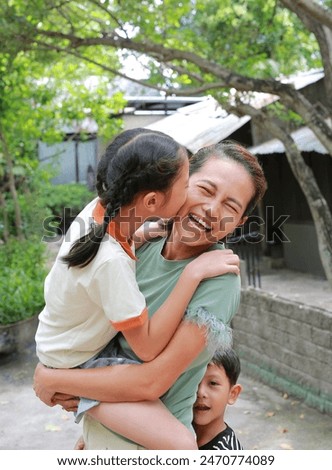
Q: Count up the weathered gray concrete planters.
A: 1